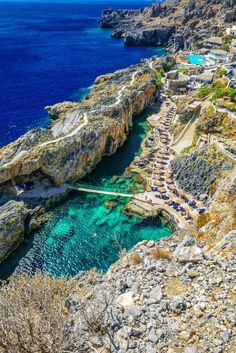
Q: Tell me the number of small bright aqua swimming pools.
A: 1